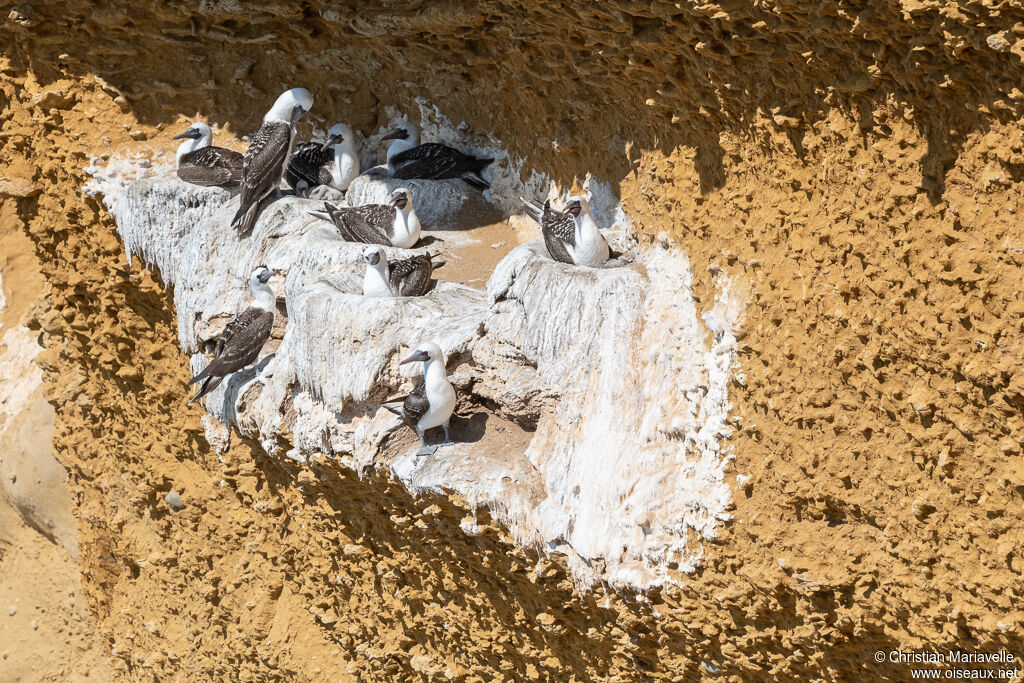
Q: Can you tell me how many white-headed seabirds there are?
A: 9